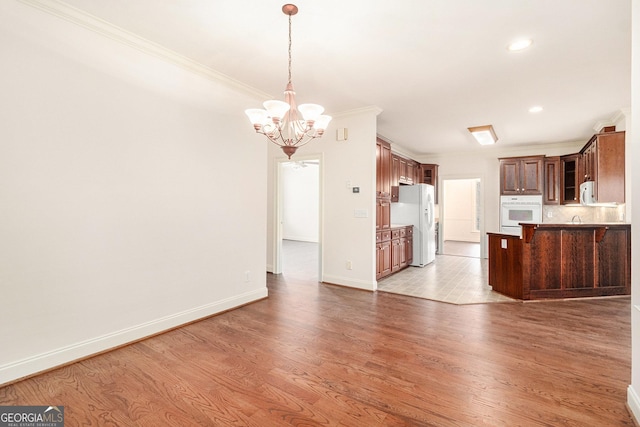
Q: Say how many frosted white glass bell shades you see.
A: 6